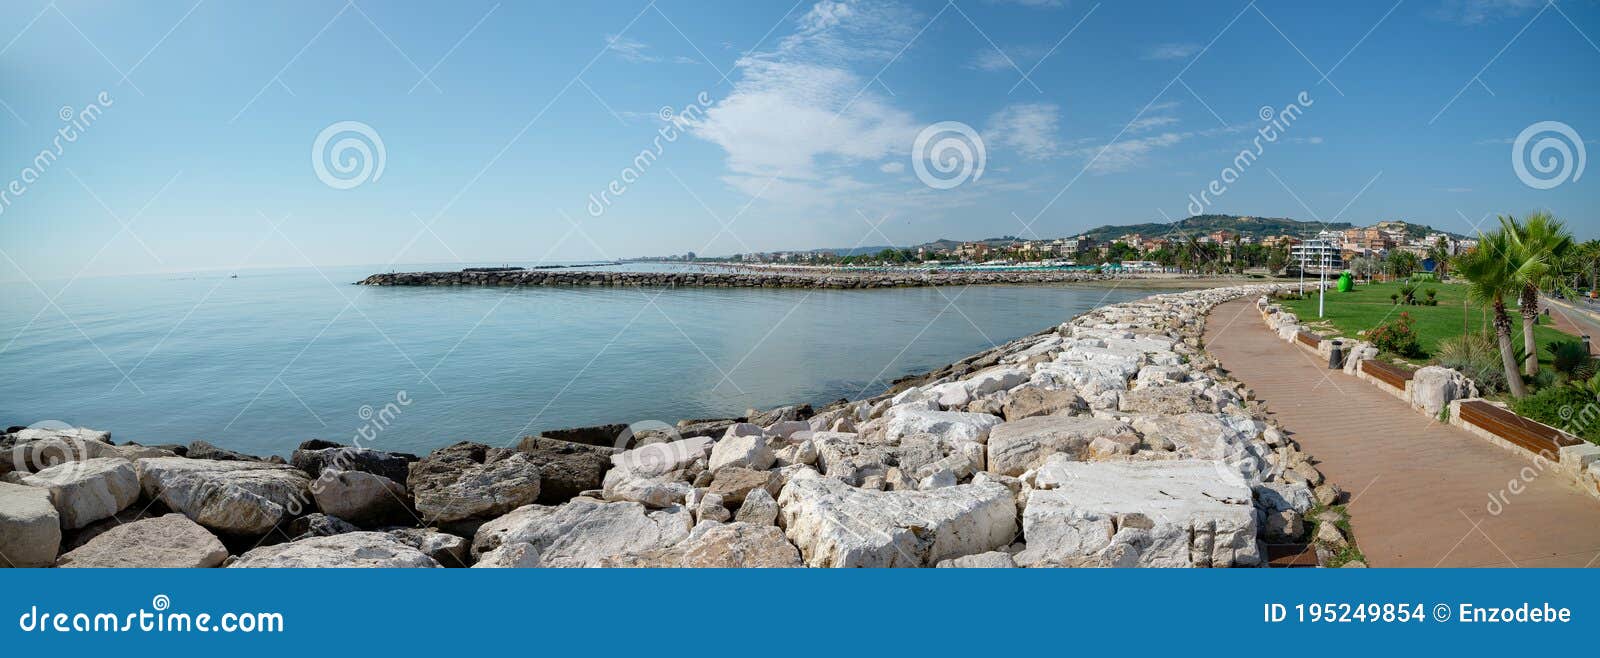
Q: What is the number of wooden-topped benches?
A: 3